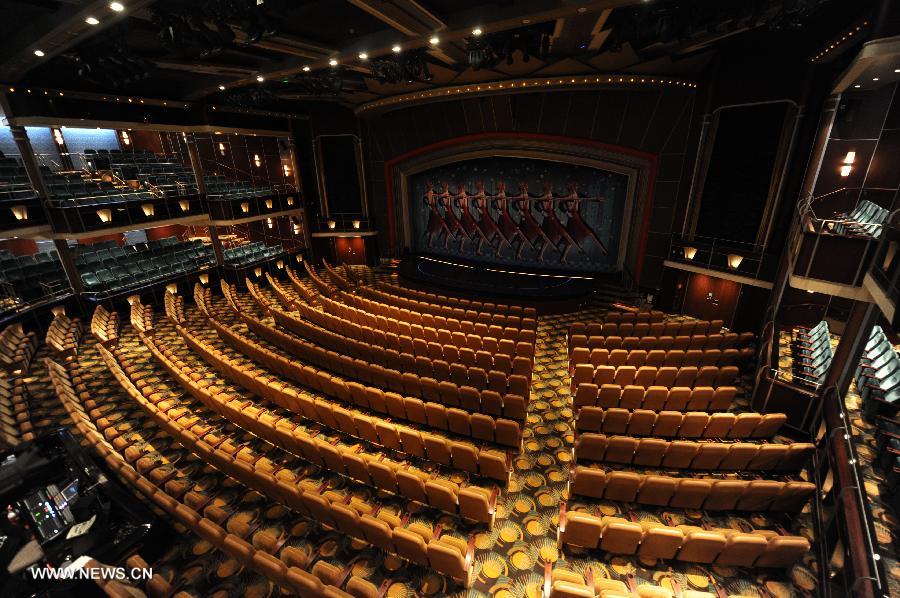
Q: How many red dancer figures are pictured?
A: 8